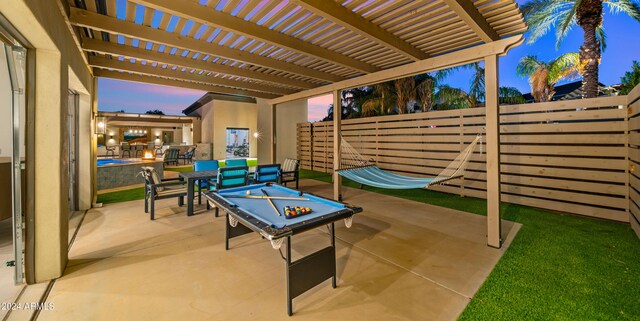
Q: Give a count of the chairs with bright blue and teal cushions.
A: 4